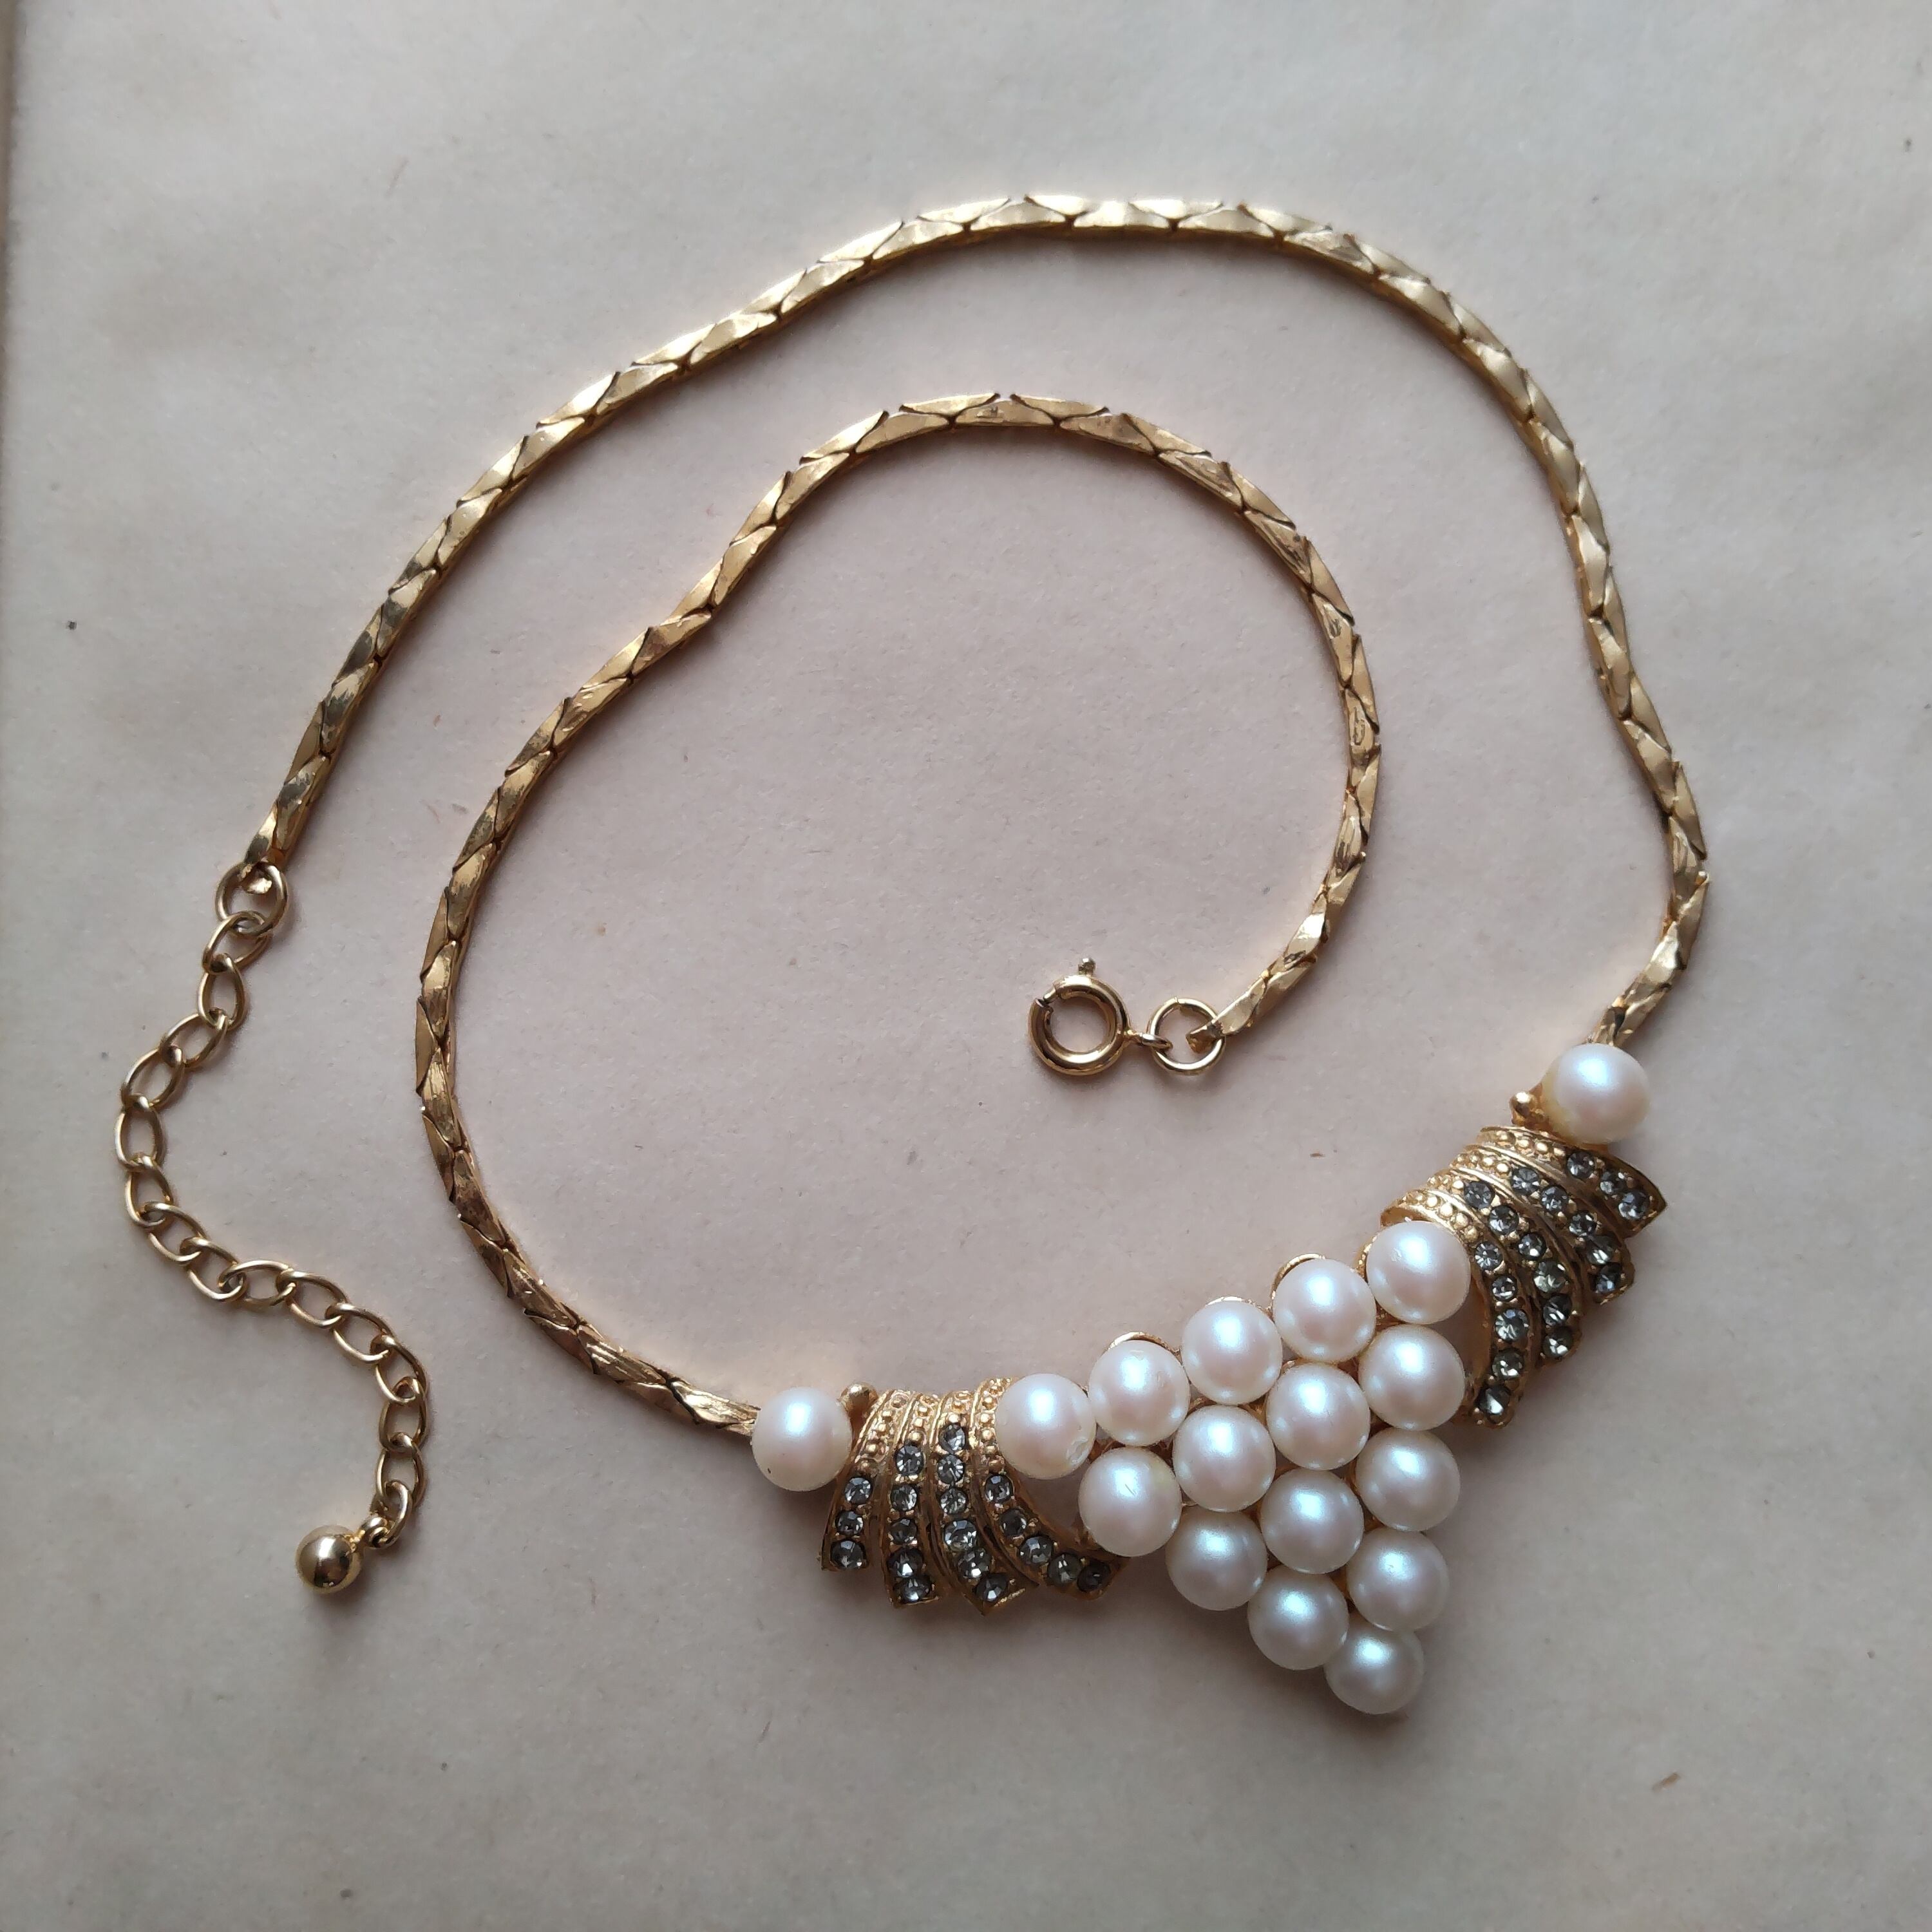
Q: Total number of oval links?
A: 15